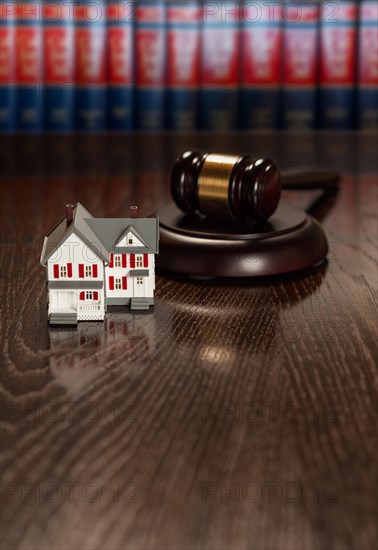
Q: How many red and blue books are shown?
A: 12